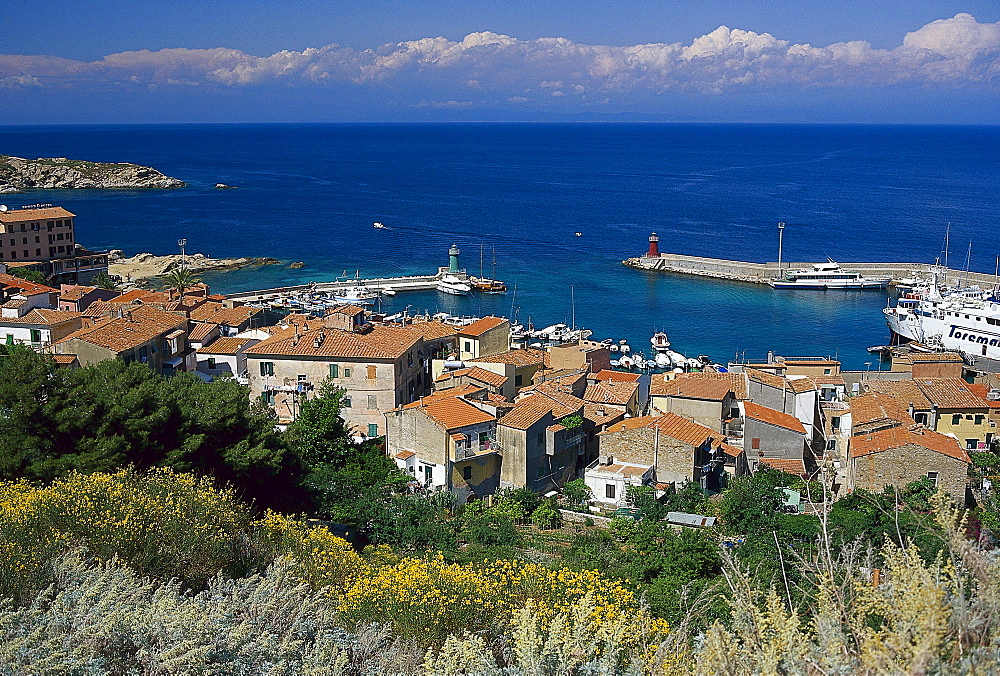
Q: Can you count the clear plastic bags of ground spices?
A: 0